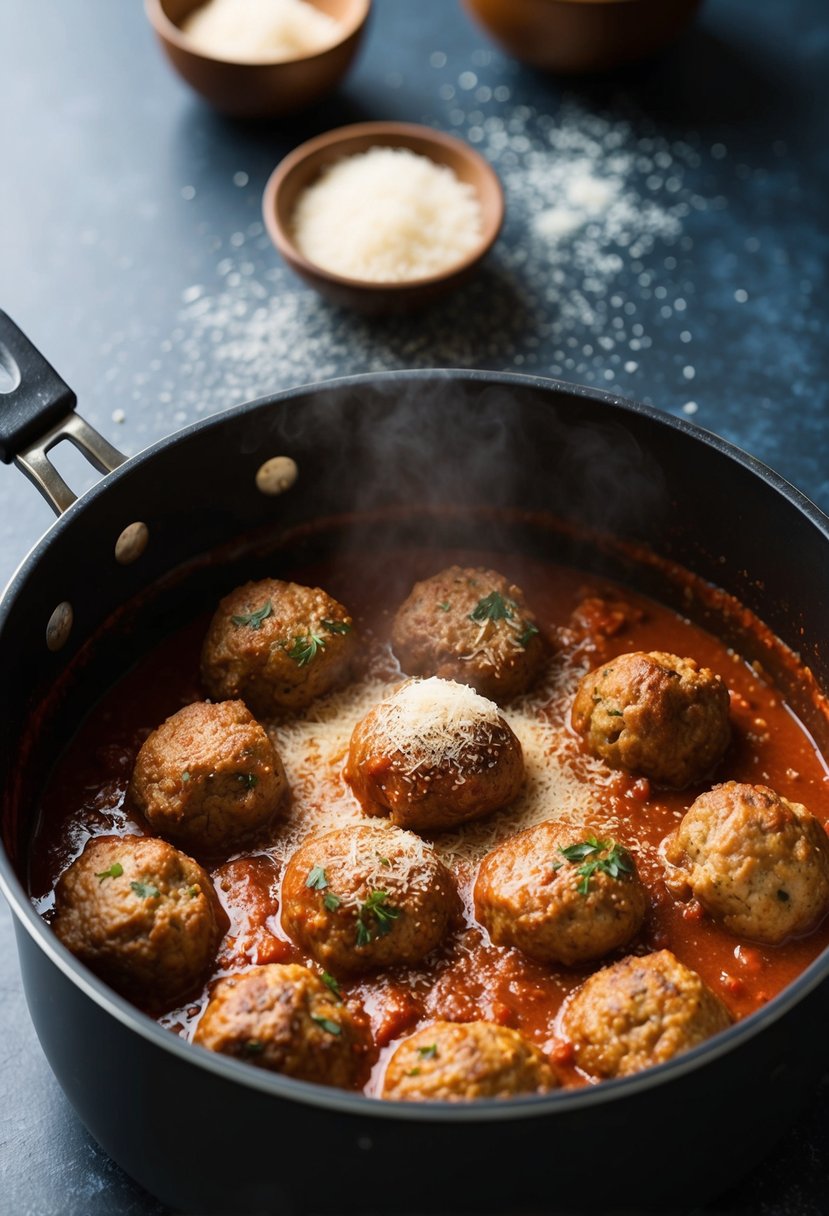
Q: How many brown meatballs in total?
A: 12